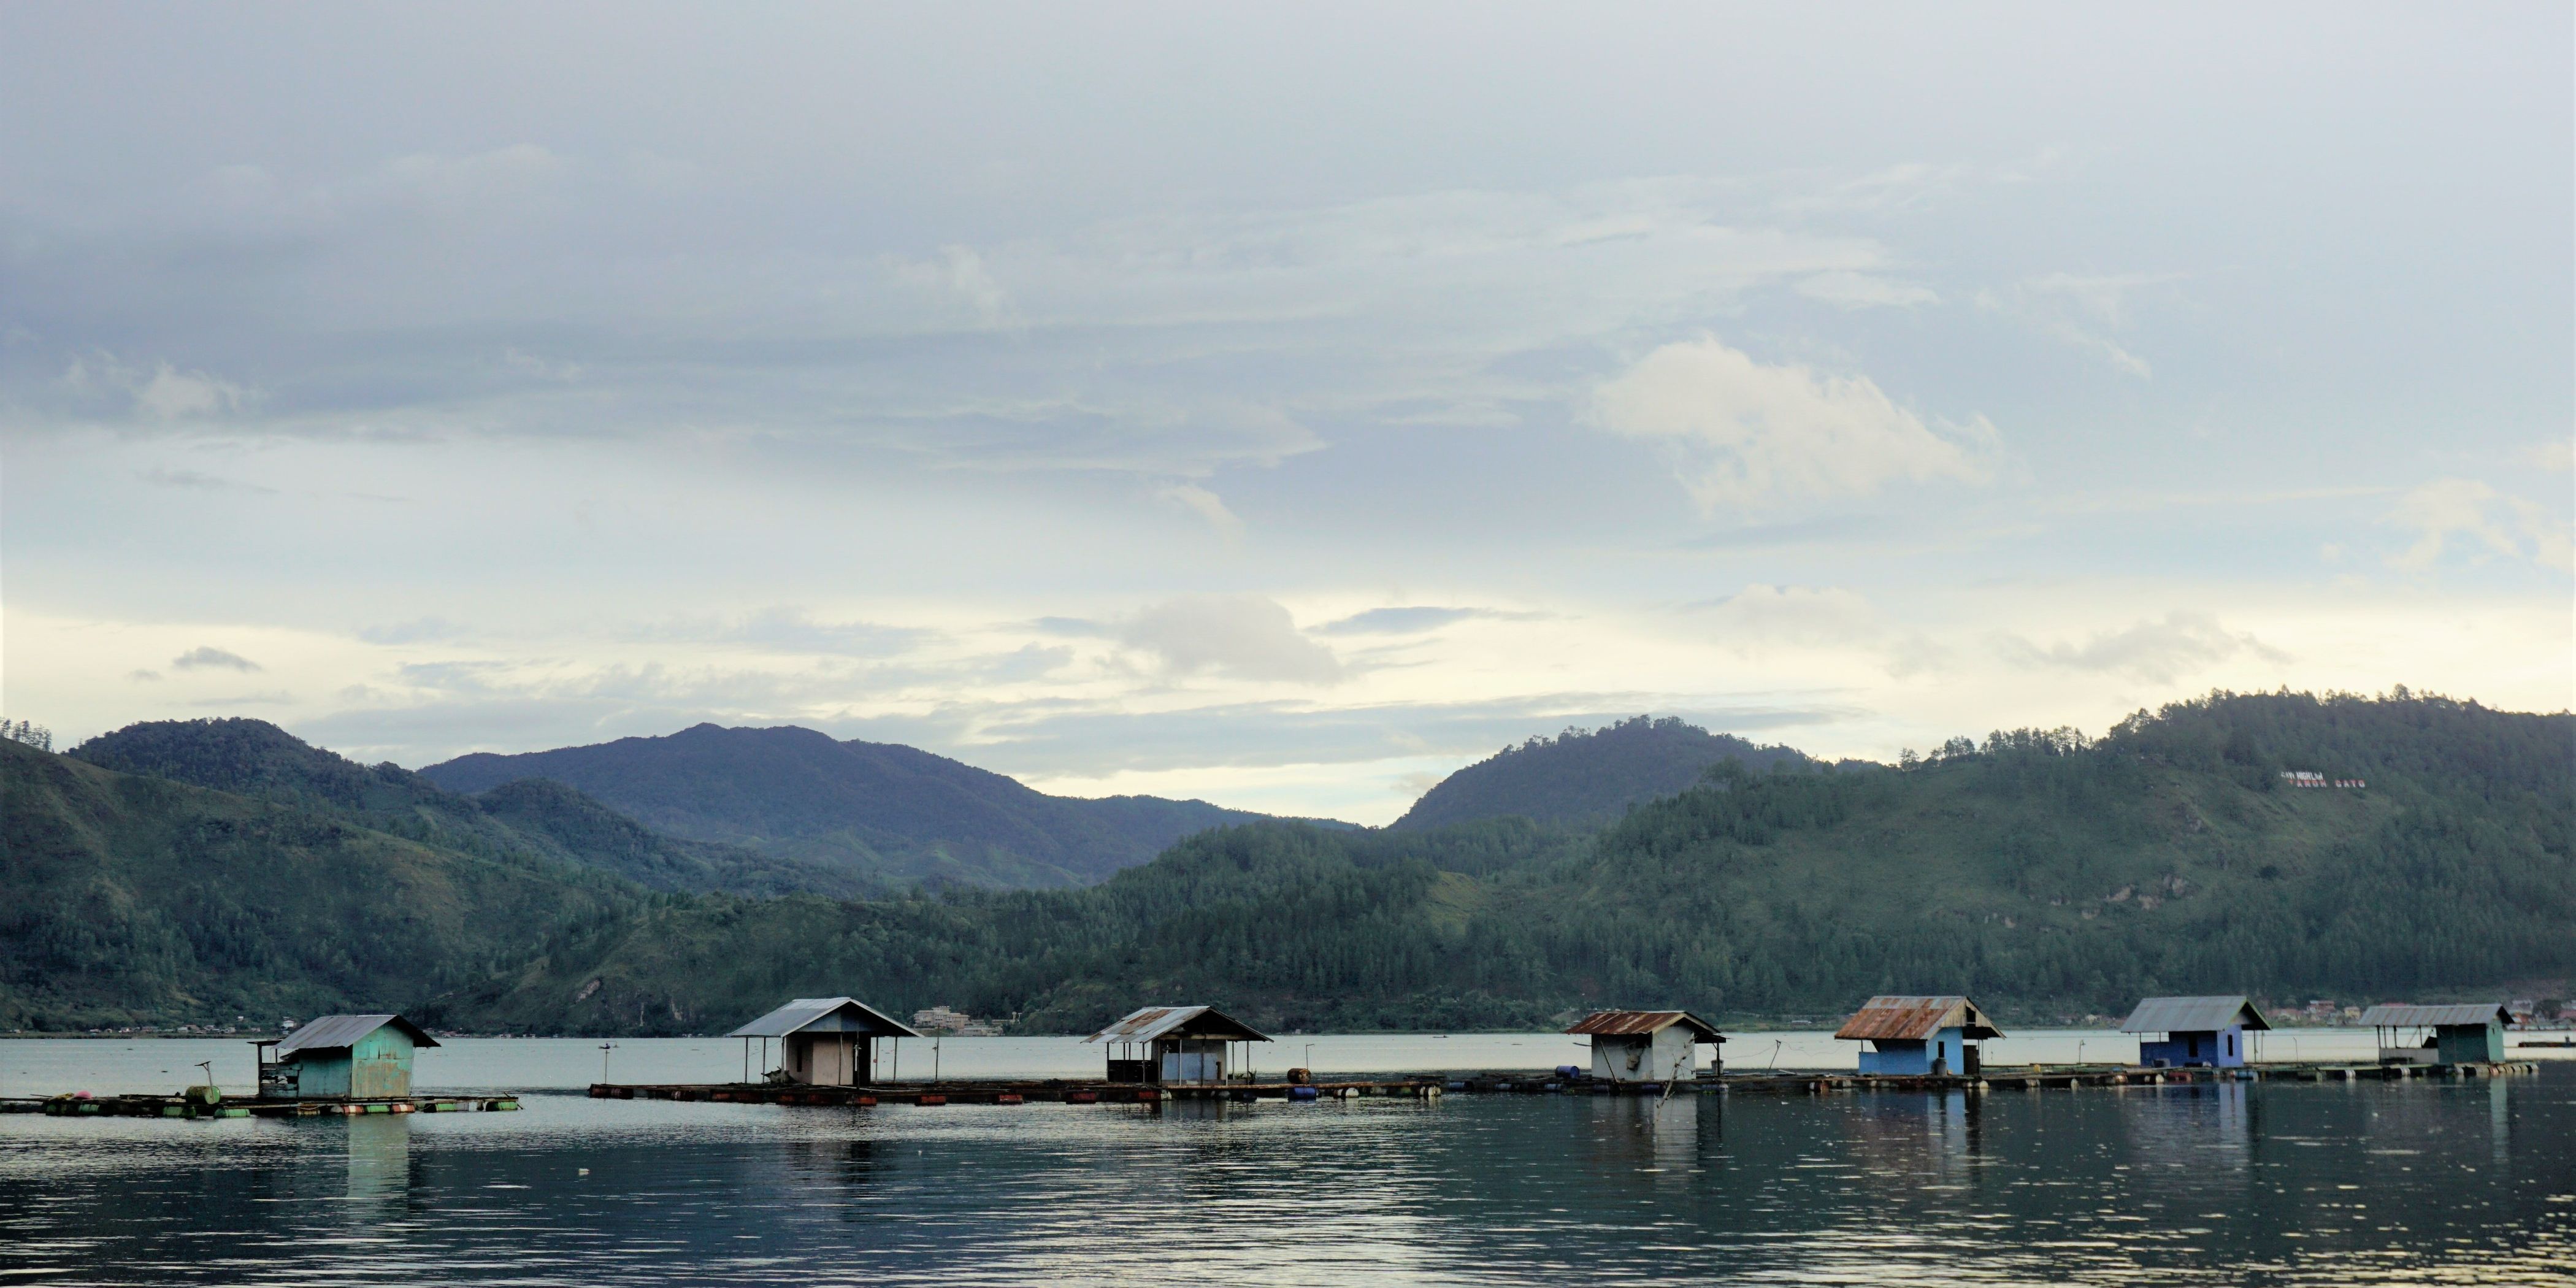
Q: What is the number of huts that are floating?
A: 7